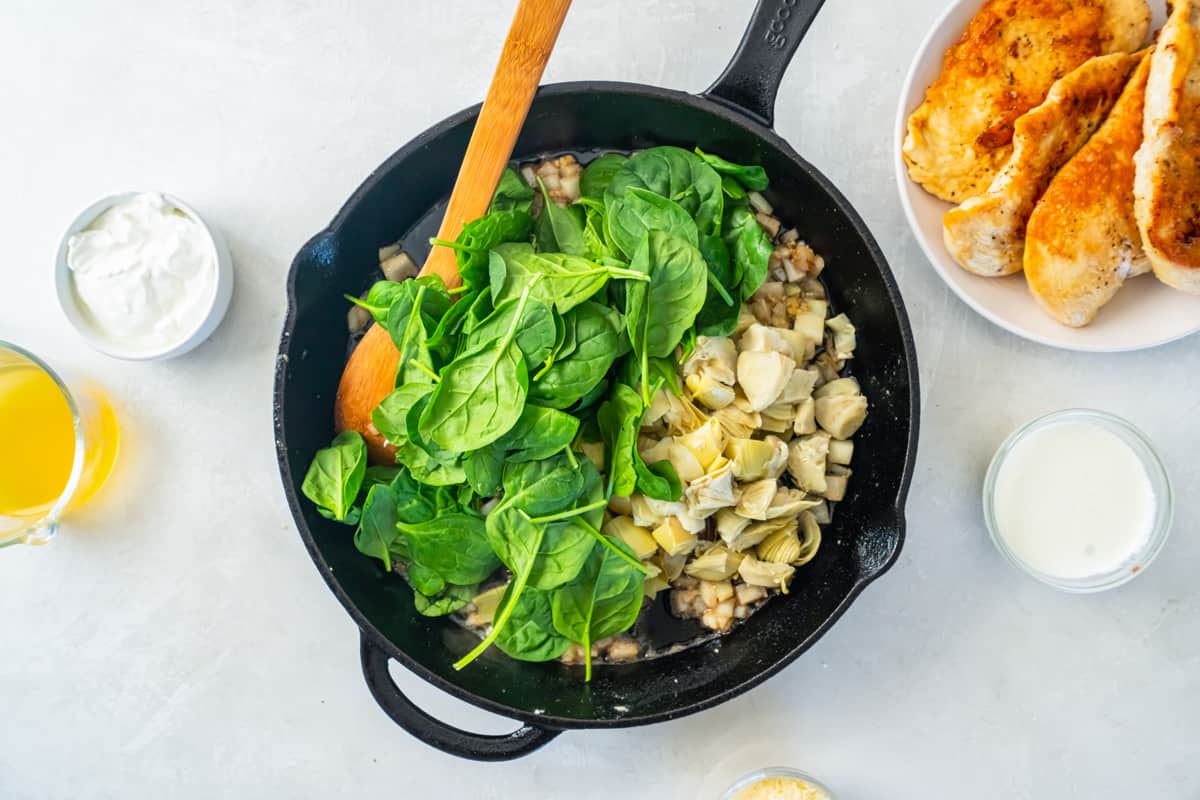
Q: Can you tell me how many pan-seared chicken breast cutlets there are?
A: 4